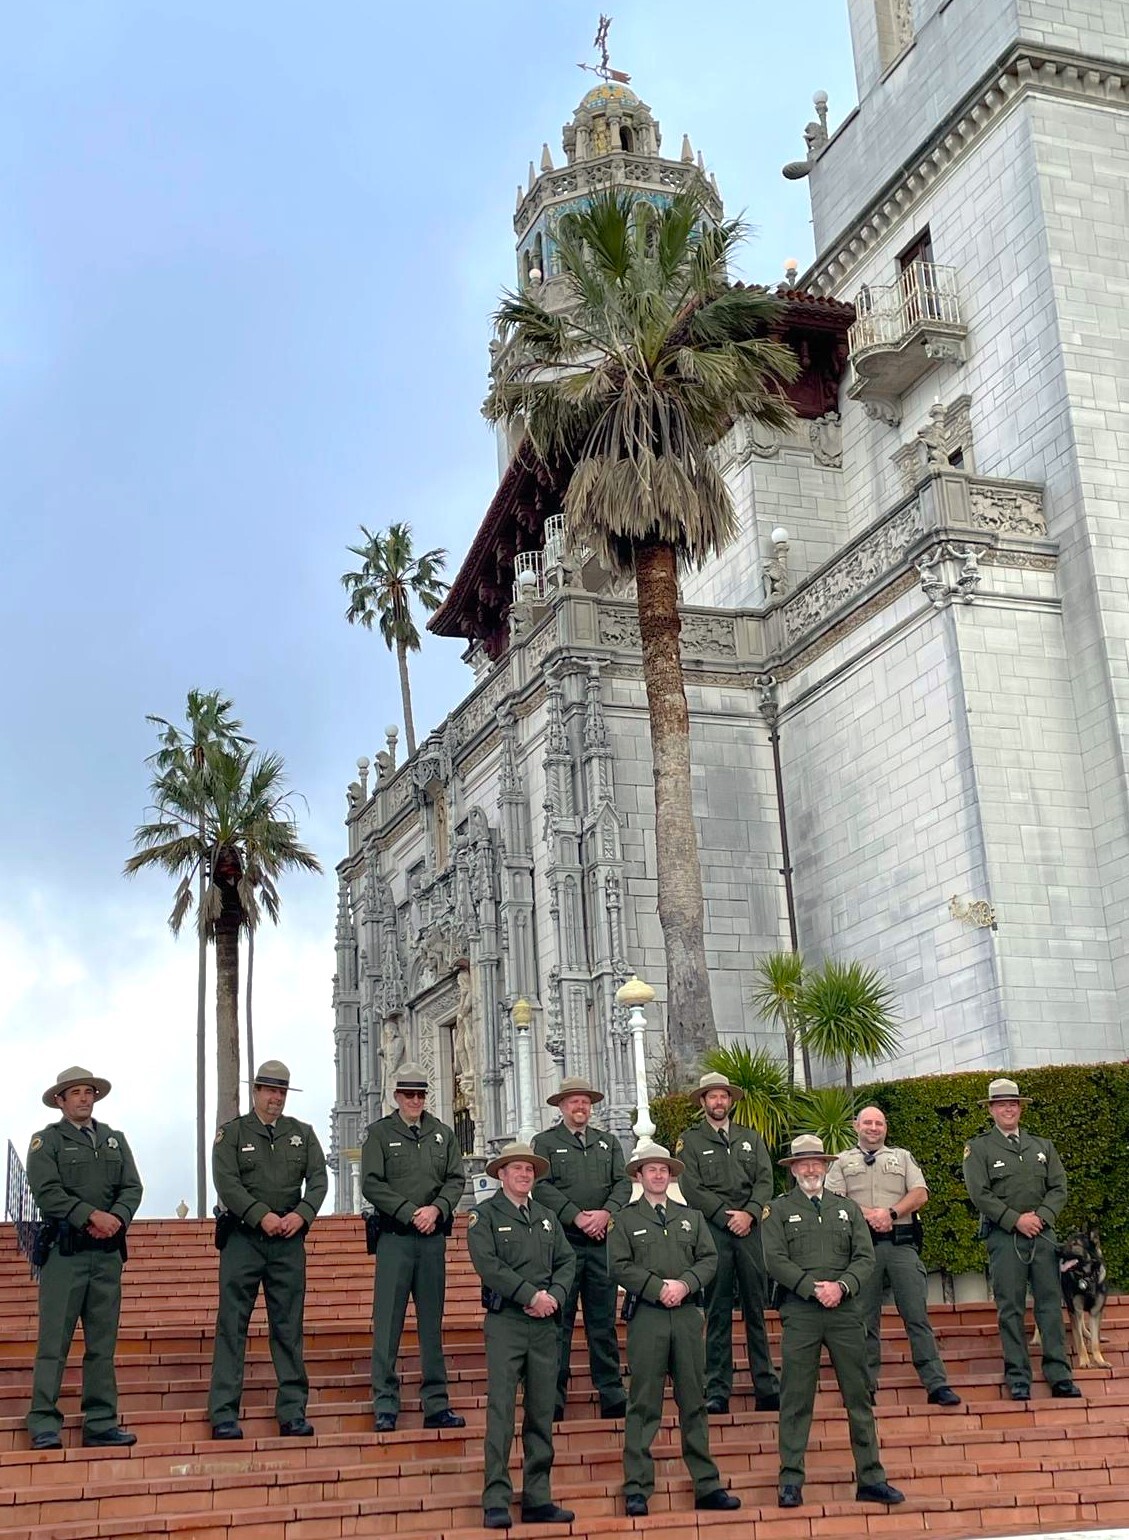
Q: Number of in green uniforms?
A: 9